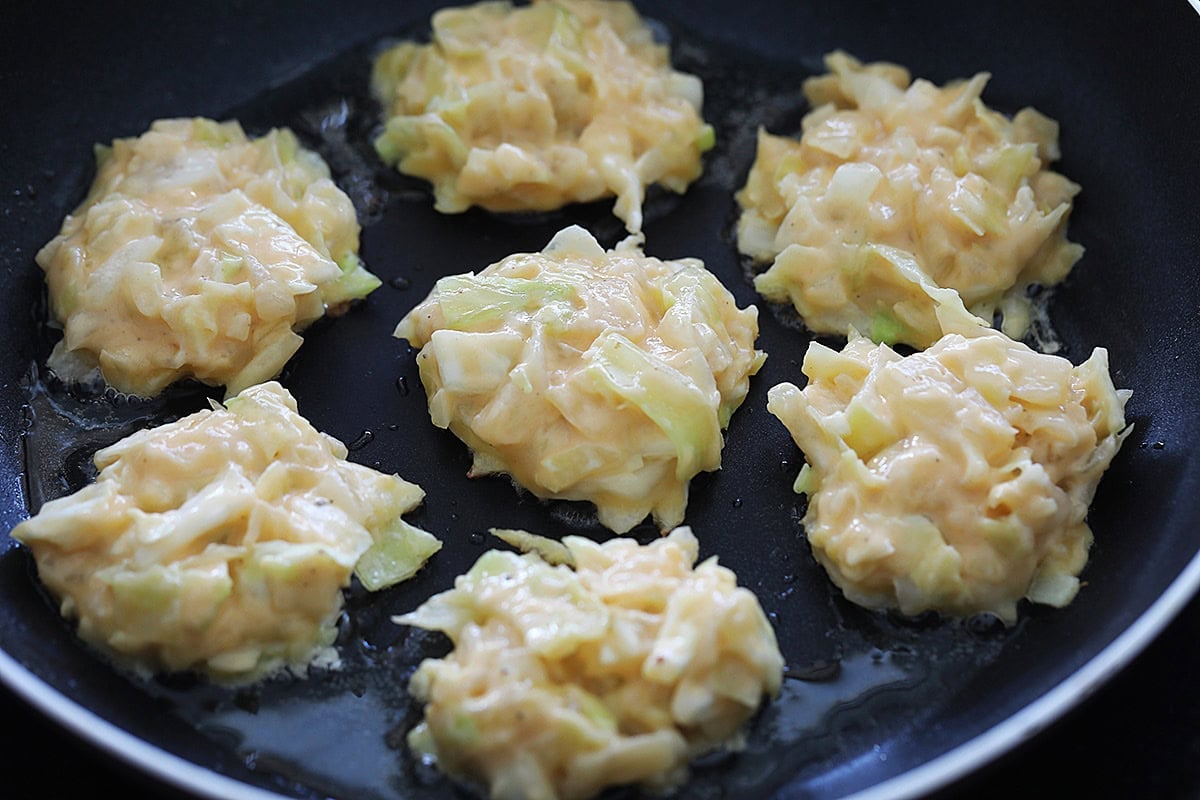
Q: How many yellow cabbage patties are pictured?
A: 7